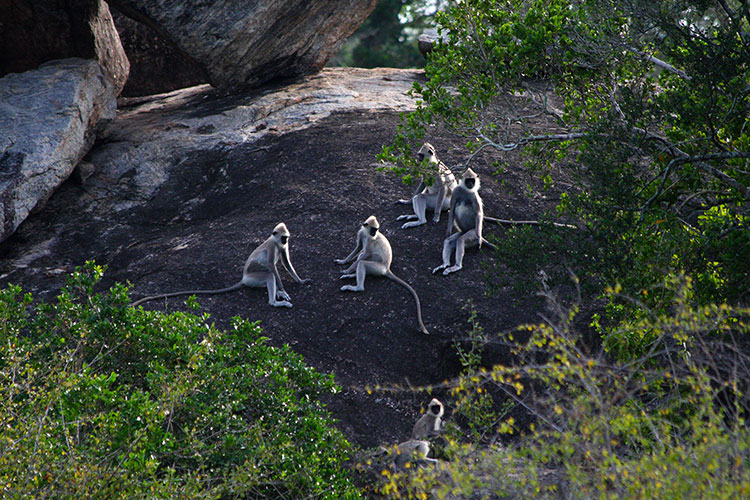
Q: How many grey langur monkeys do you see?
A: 6